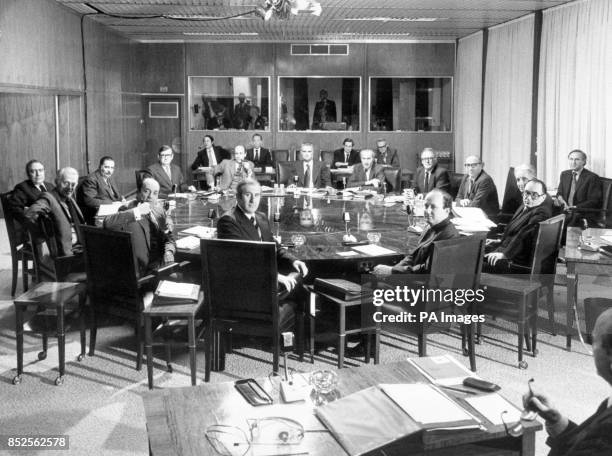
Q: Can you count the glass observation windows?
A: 3